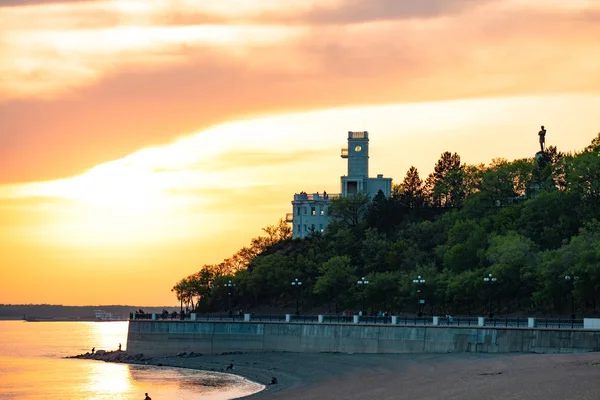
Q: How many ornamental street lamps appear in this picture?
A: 6